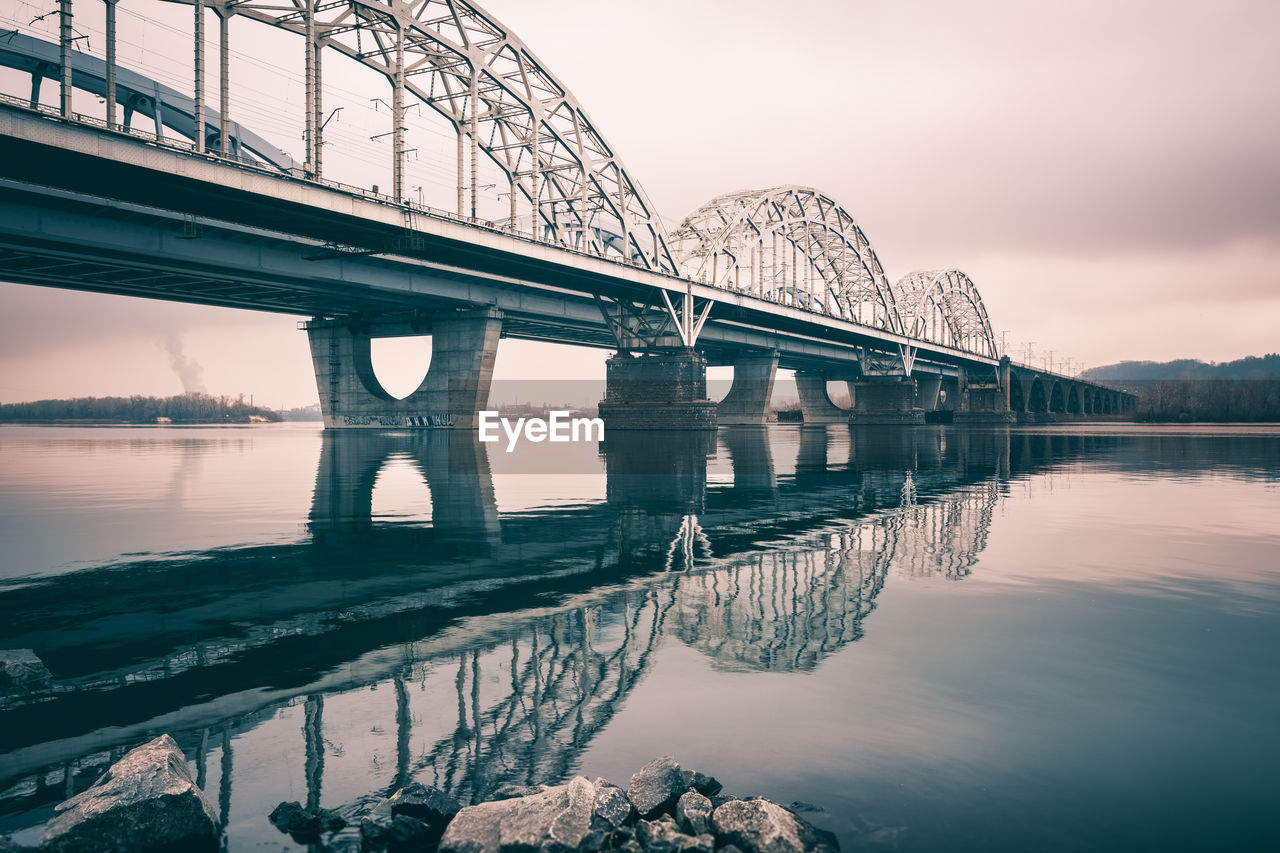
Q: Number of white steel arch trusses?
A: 3